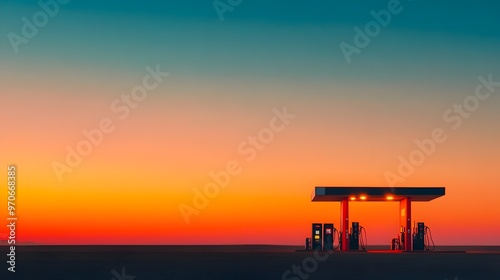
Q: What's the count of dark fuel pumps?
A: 4